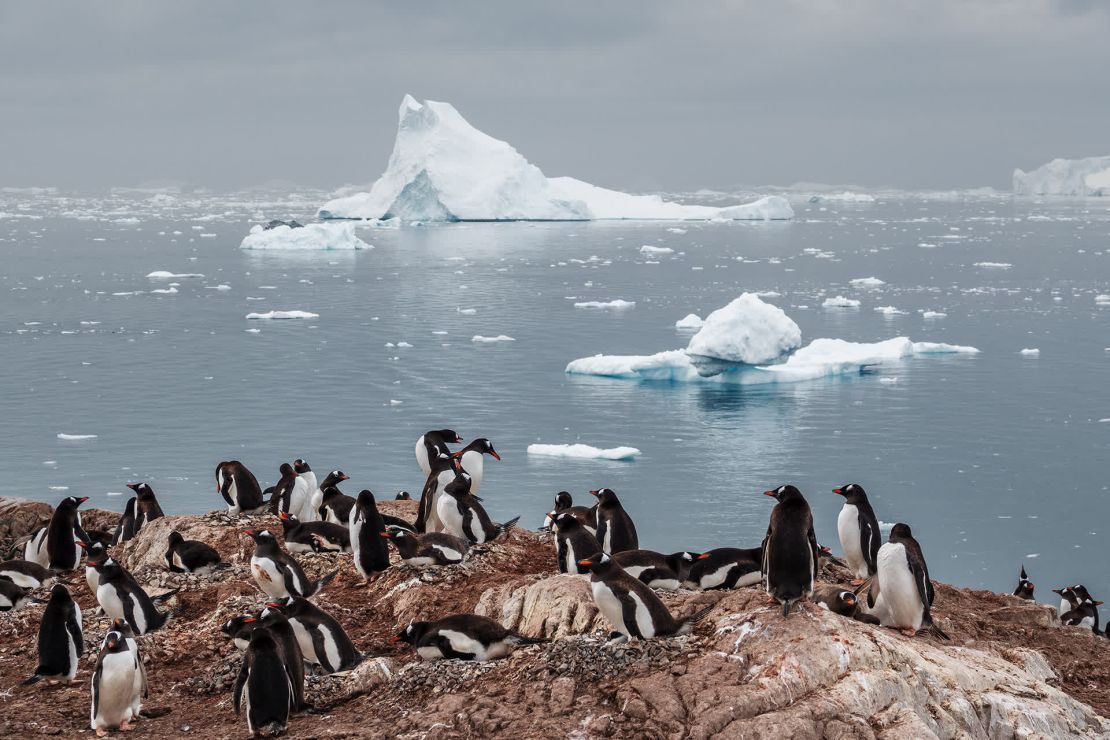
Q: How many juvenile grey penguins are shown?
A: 0